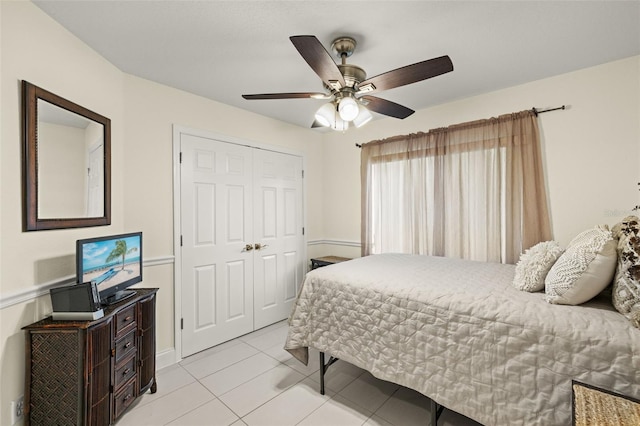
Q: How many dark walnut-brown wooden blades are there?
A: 5